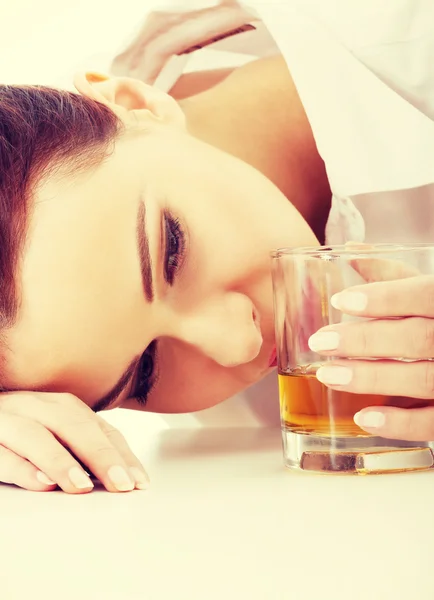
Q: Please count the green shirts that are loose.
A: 0